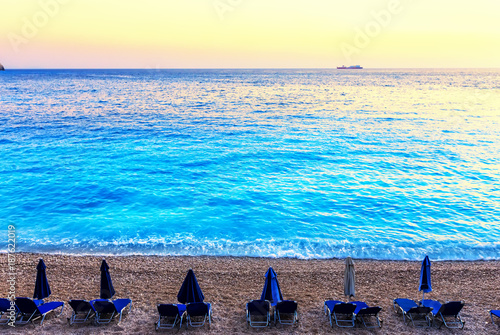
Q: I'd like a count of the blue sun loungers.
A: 13